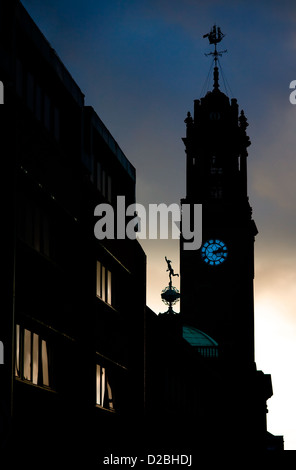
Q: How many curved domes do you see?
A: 1